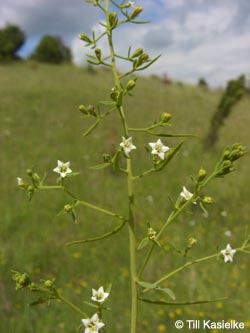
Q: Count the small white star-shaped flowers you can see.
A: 7